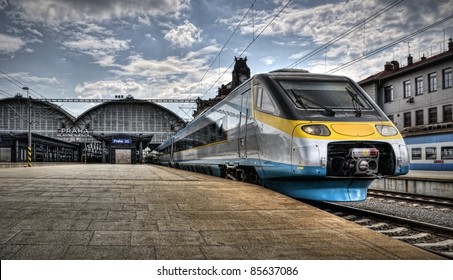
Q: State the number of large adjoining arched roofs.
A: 2